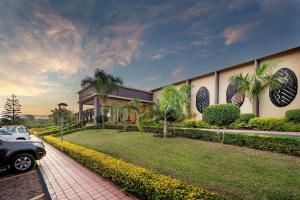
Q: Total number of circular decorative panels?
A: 3